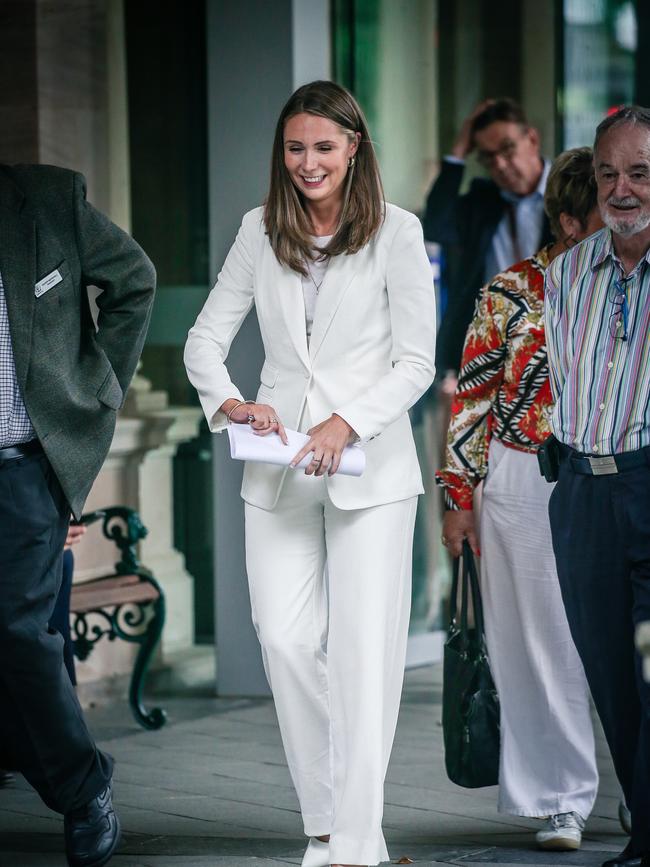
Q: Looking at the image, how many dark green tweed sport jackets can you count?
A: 1